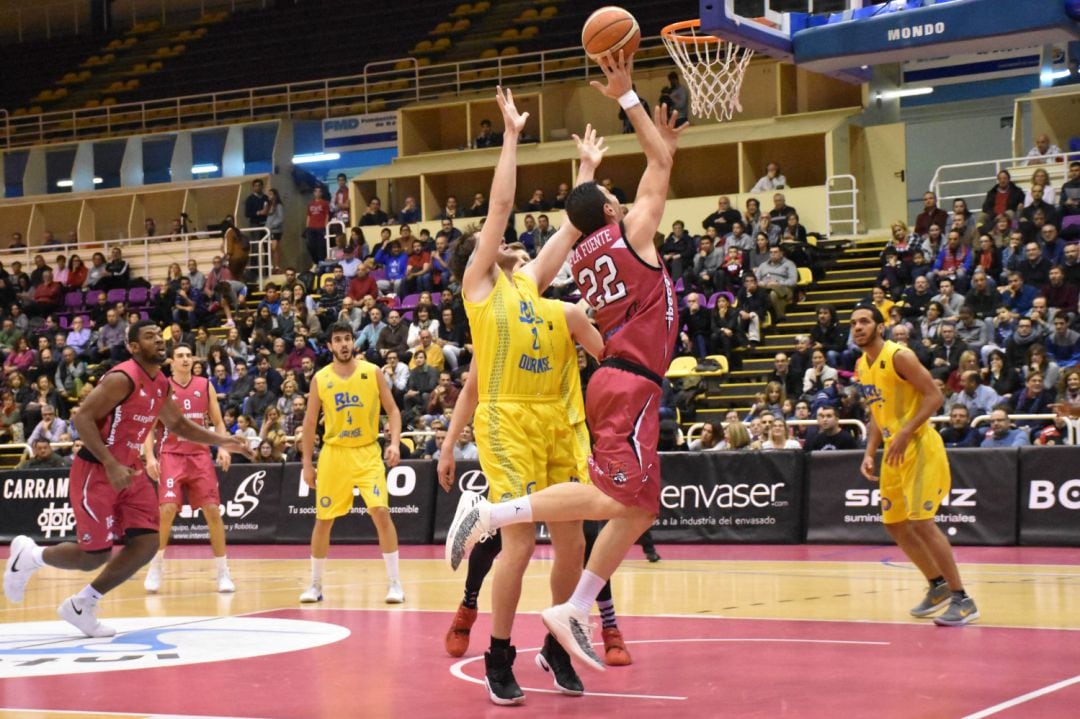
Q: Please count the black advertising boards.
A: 7